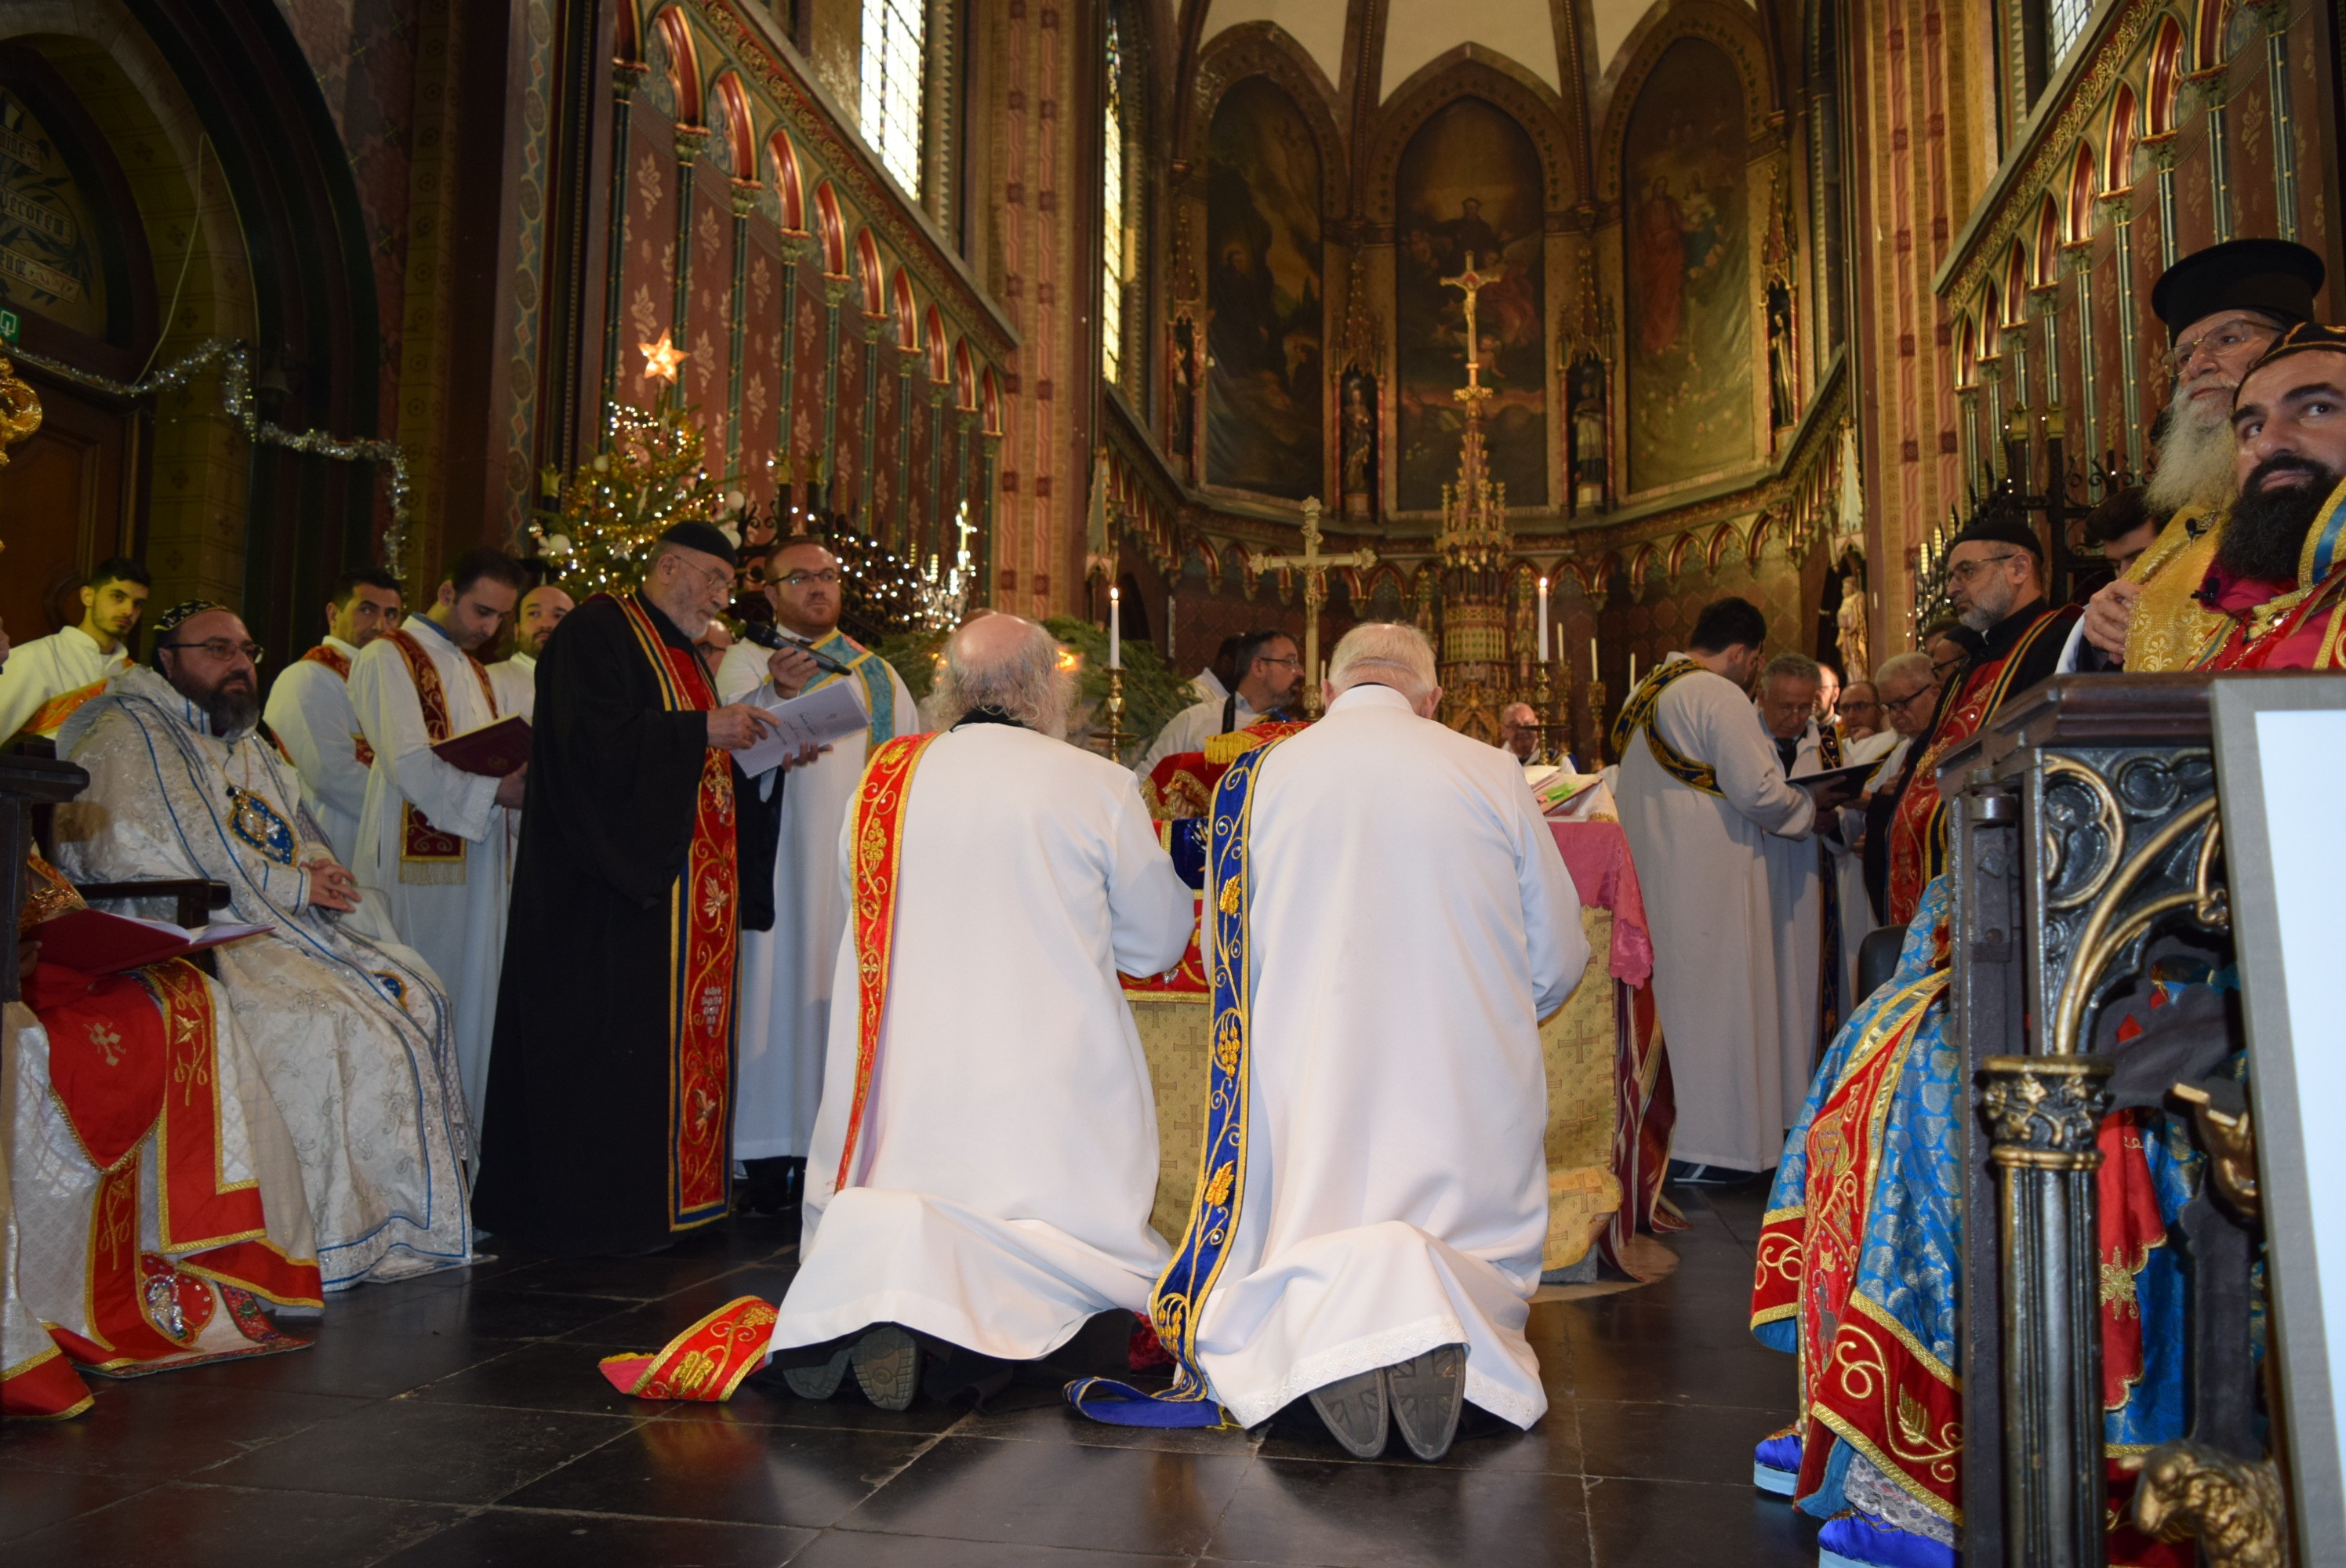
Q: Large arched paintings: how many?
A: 3